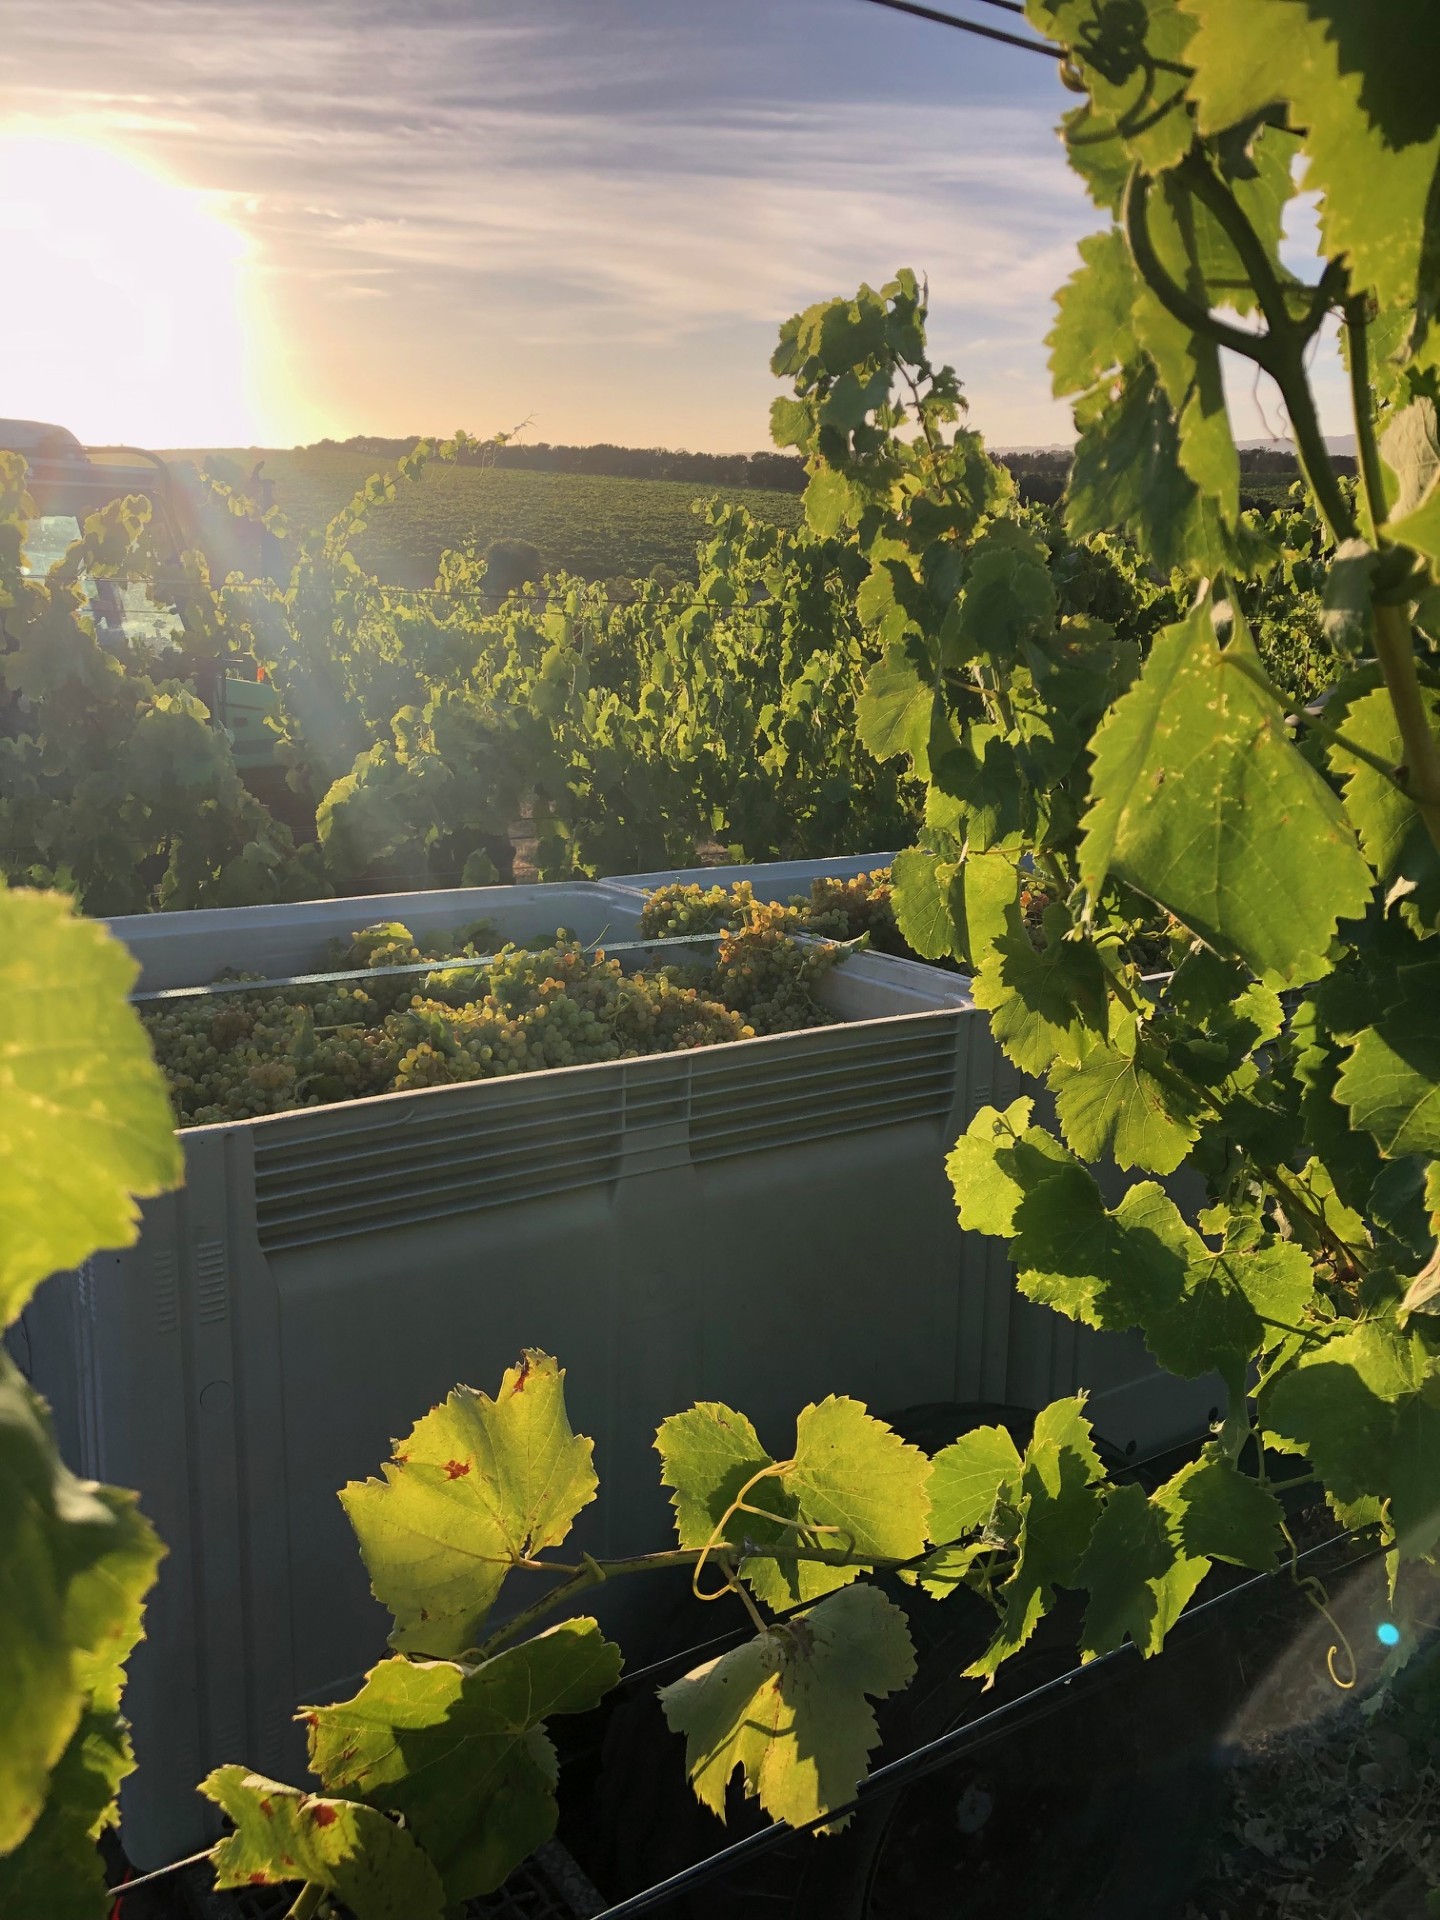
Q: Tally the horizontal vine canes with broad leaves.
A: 1